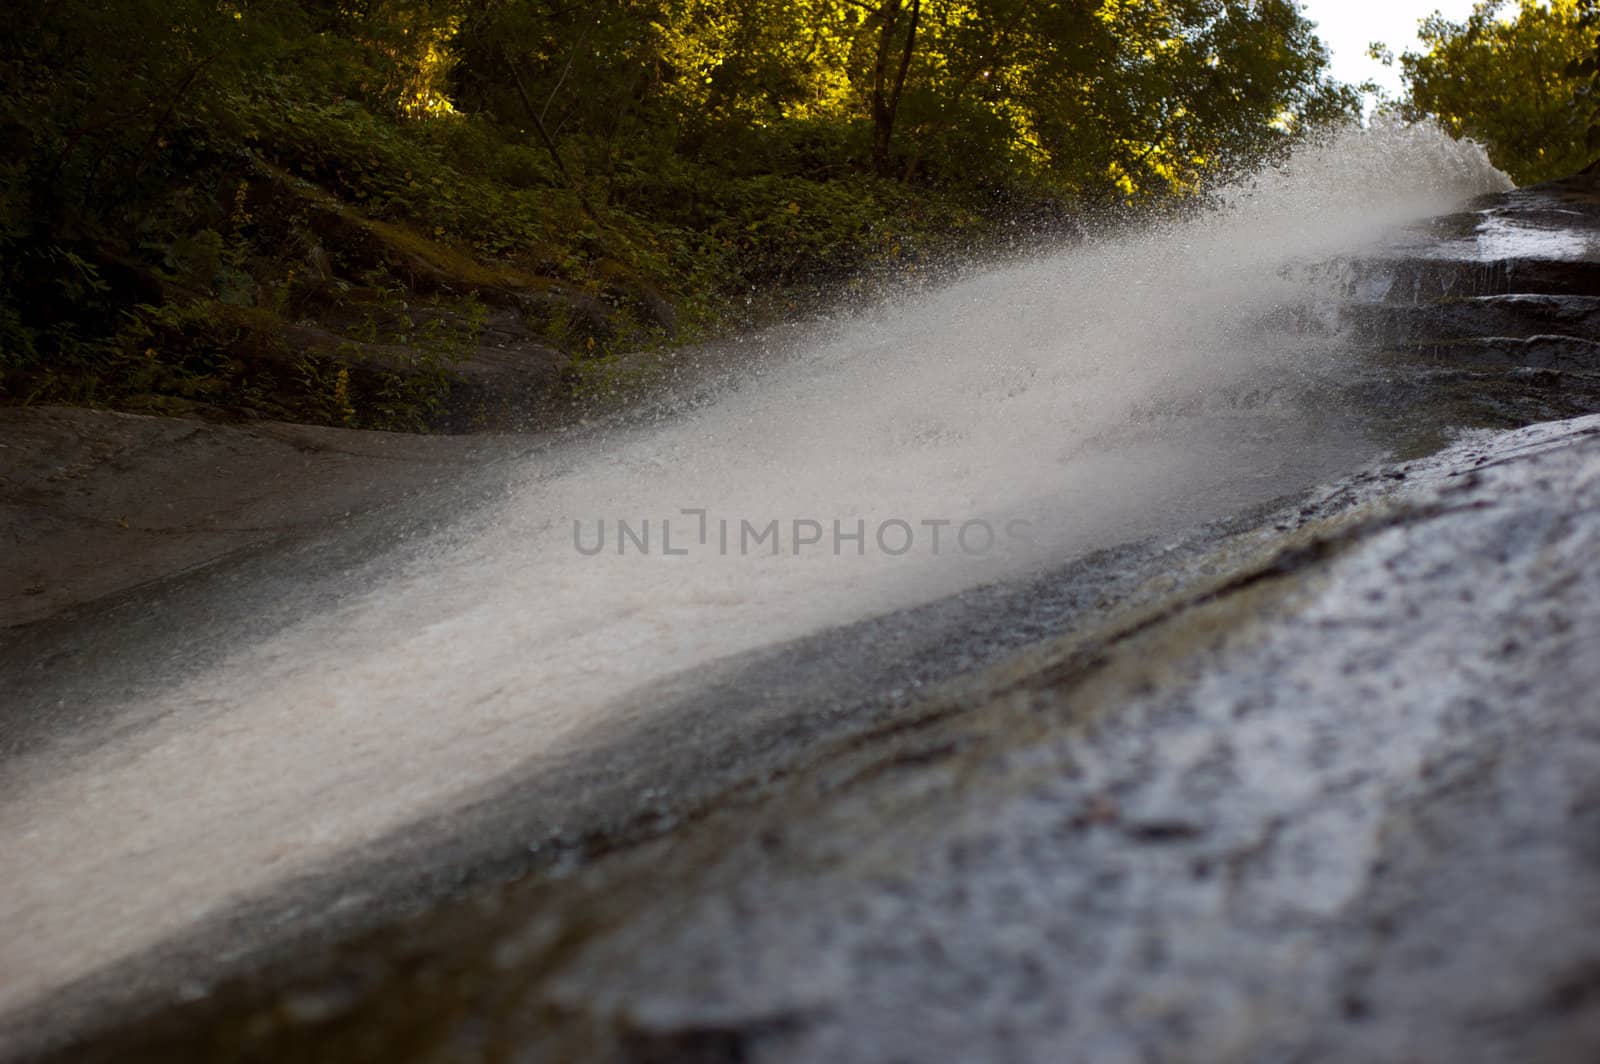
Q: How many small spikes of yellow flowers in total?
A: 2